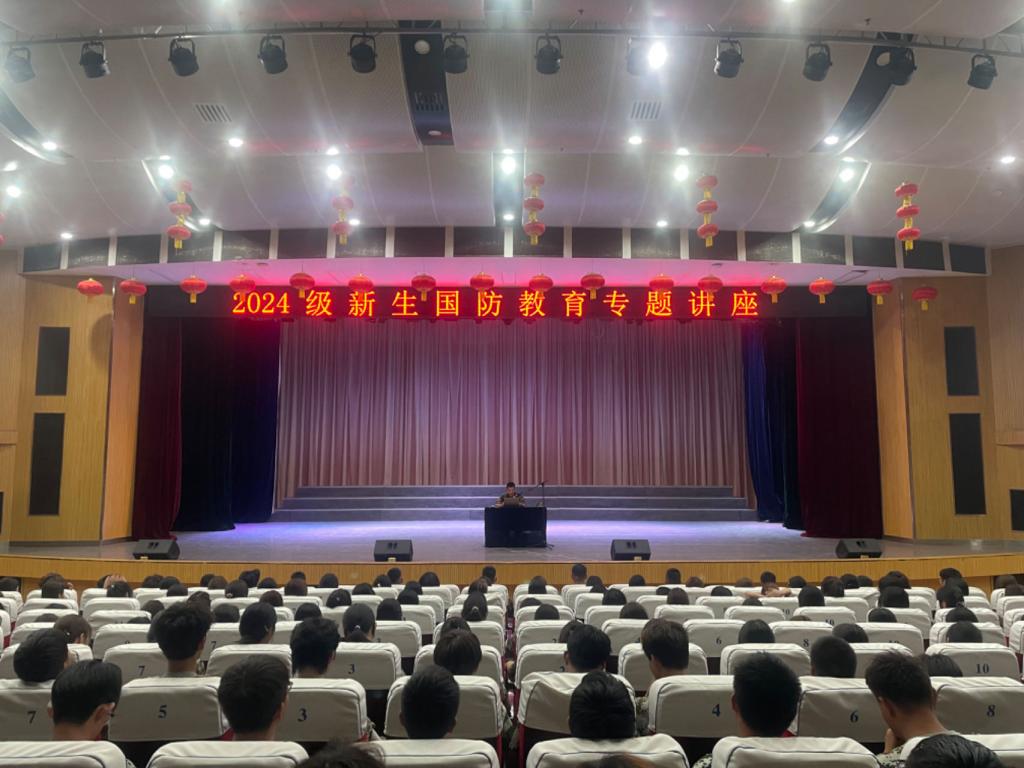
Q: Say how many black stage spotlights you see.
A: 12